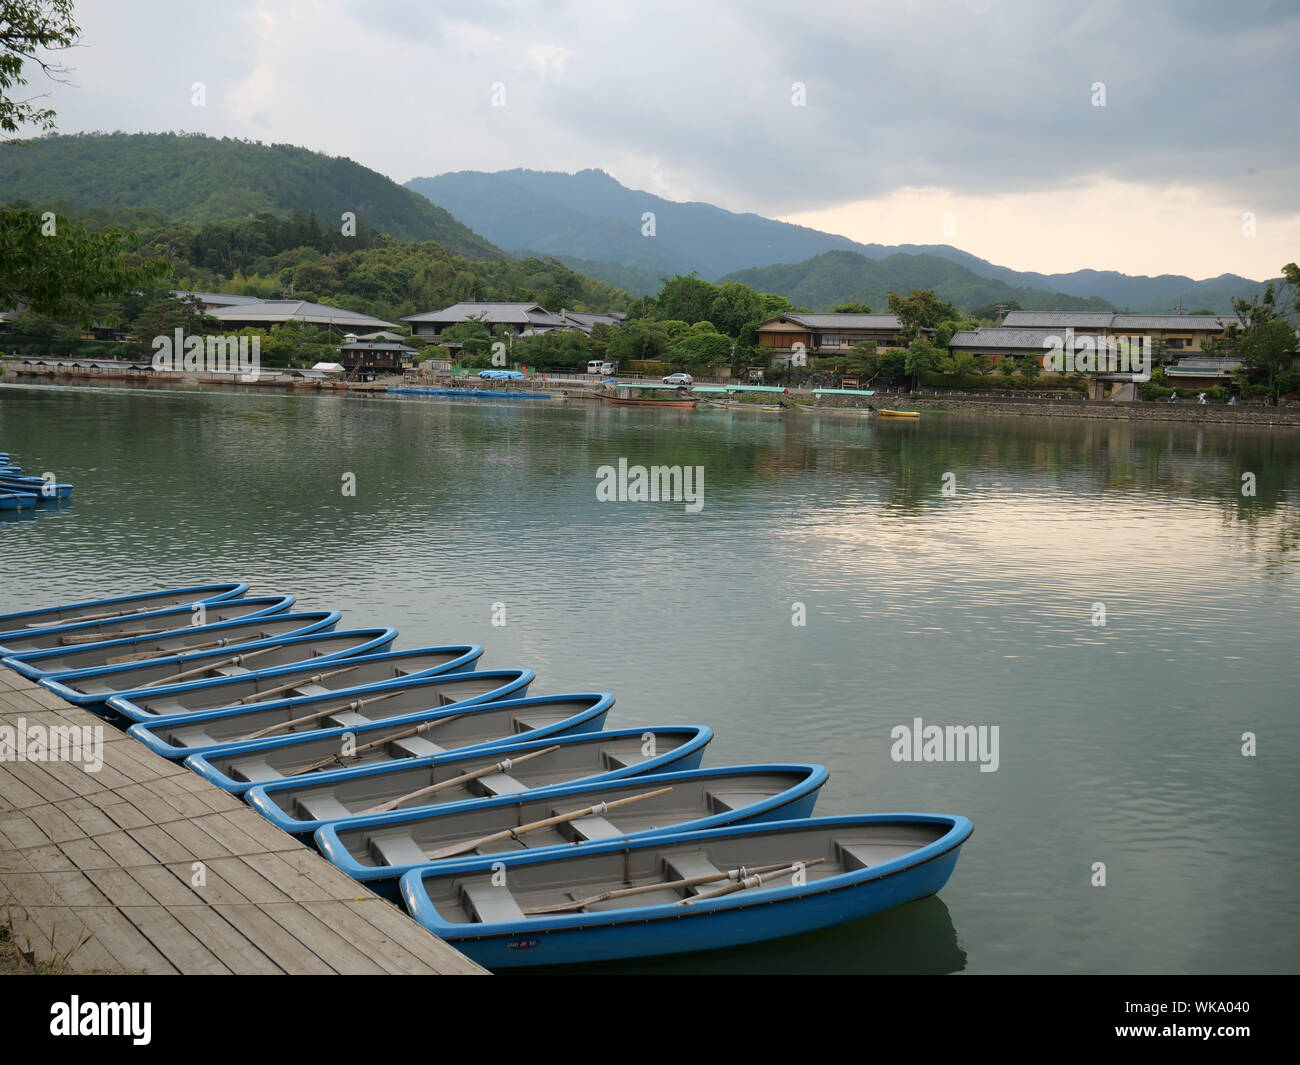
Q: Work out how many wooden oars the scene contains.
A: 11